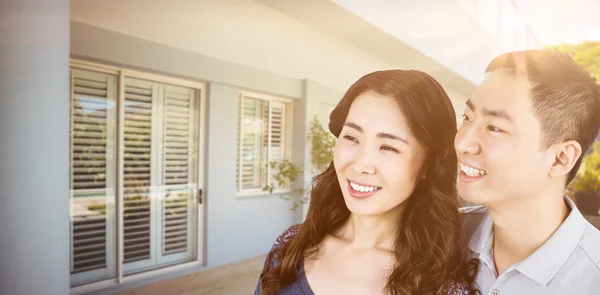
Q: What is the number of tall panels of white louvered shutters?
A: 3